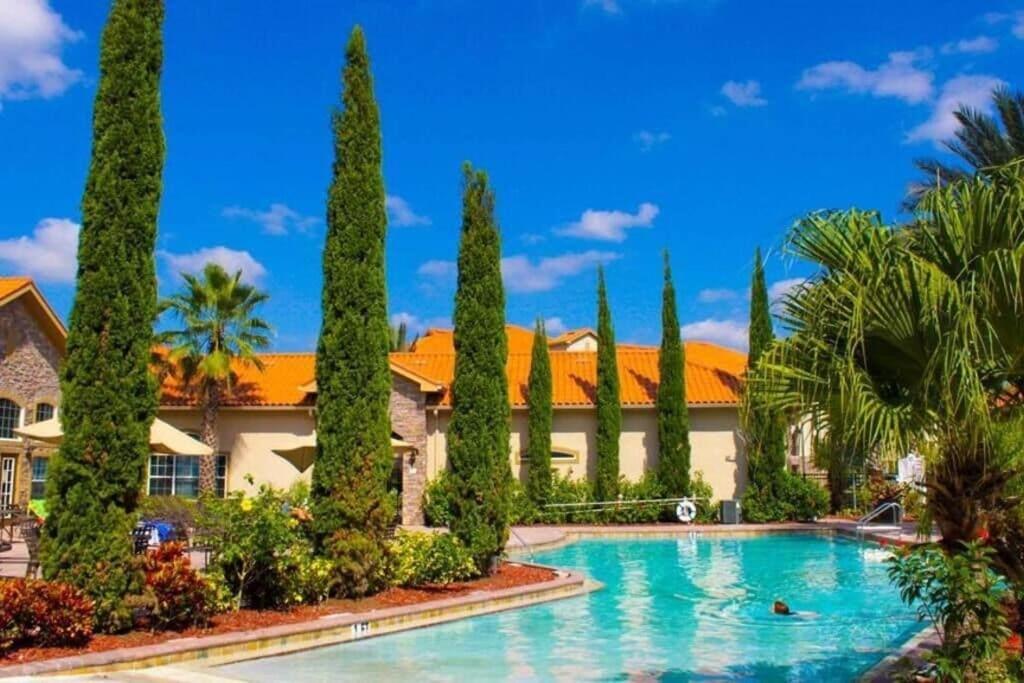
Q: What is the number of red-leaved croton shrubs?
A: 2